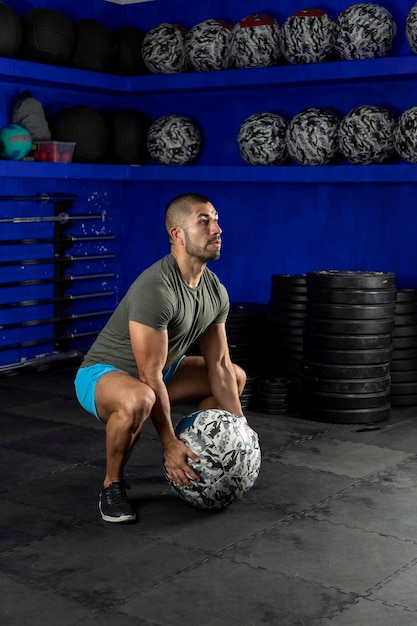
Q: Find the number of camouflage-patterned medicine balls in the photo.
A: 12